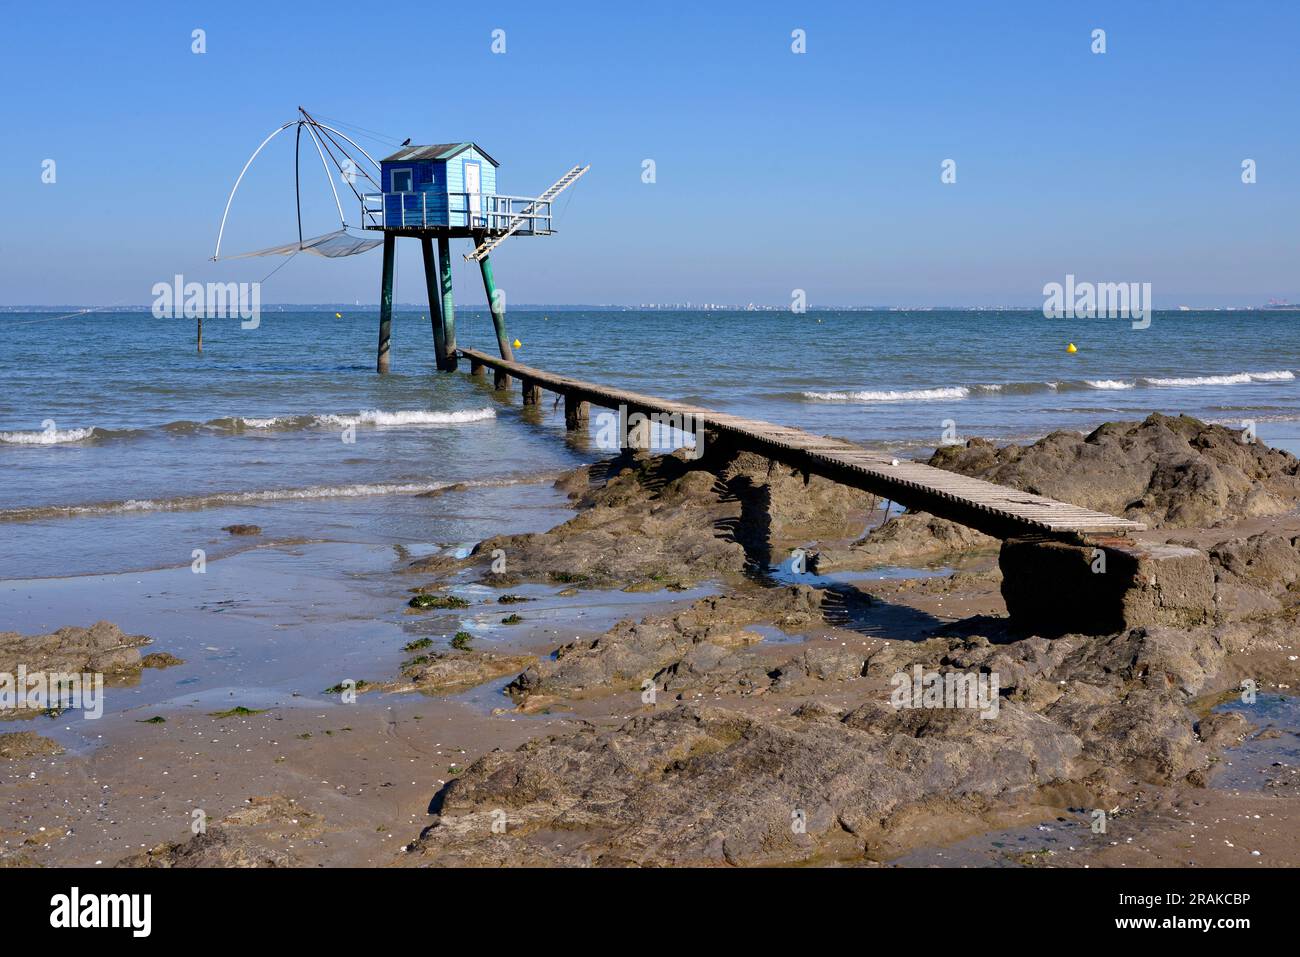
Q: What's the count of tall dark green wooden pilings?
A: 4